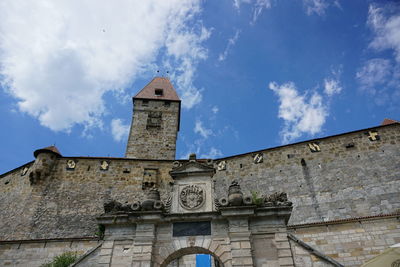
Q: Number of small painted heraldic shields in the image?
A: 7